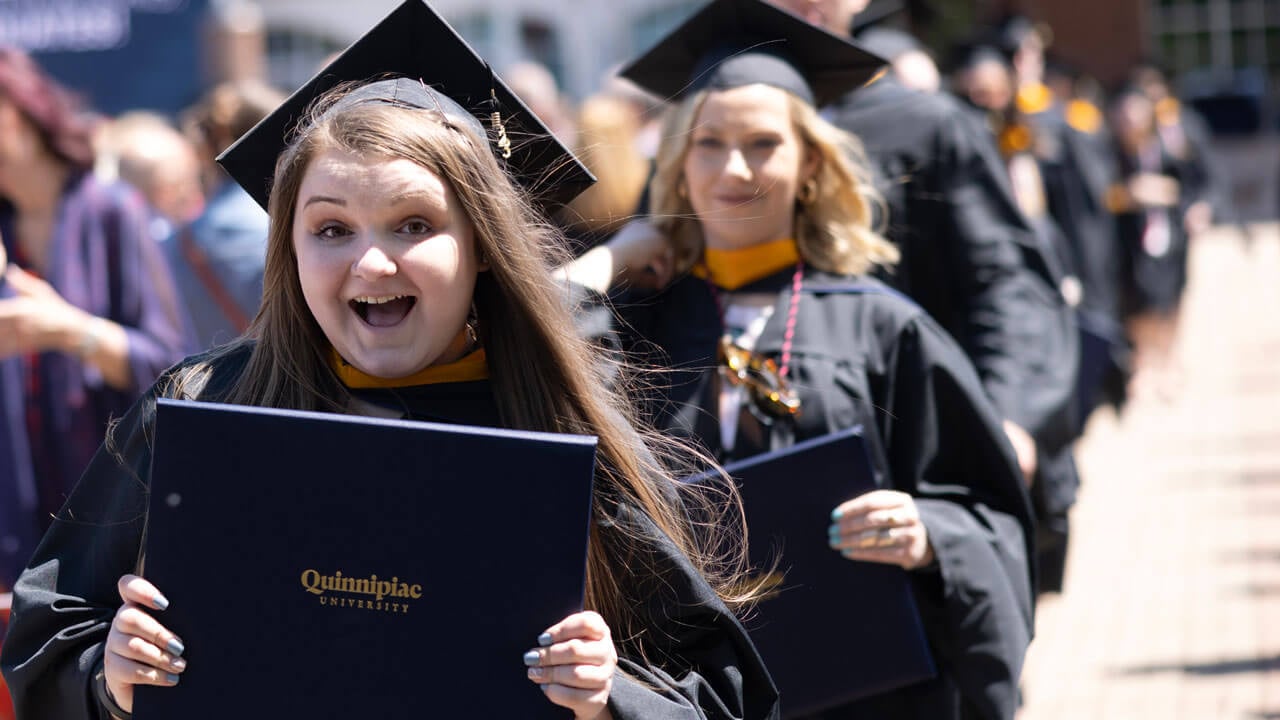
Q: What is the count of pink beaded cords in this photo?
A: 1